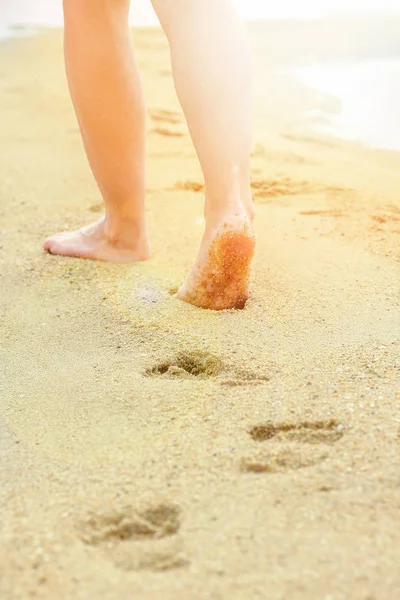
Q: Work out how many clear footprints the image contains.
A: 3